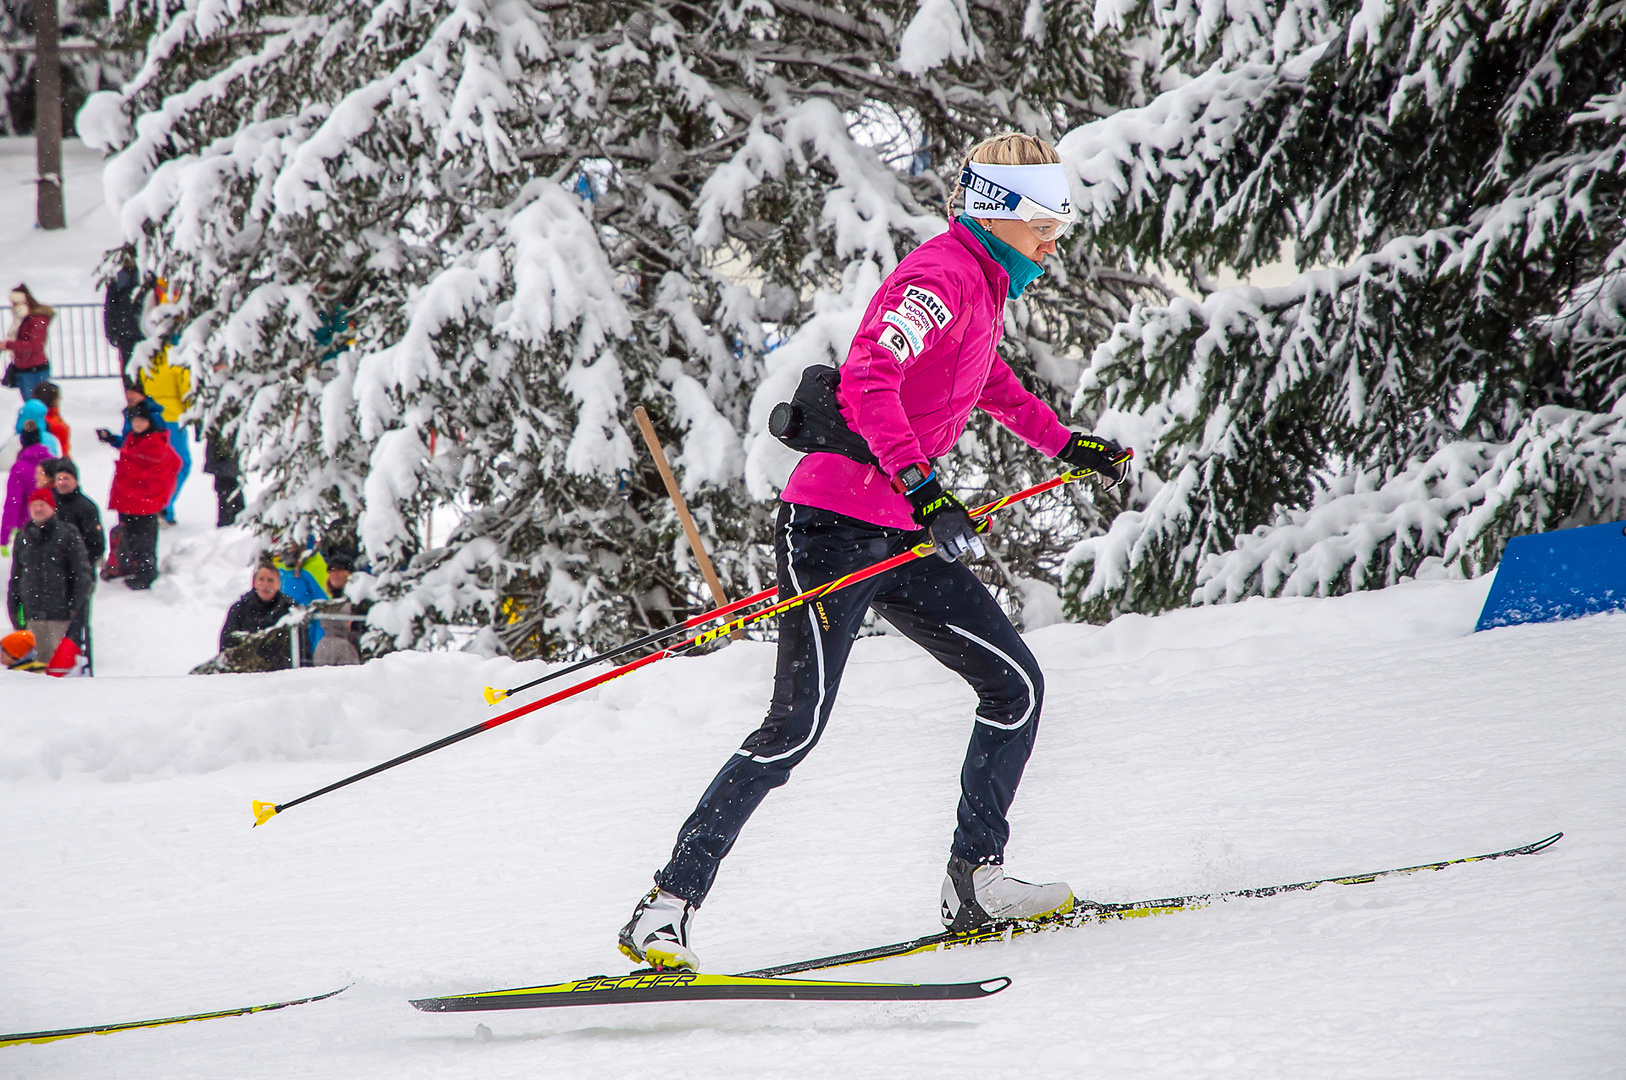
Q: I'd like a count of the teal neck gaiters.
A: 1